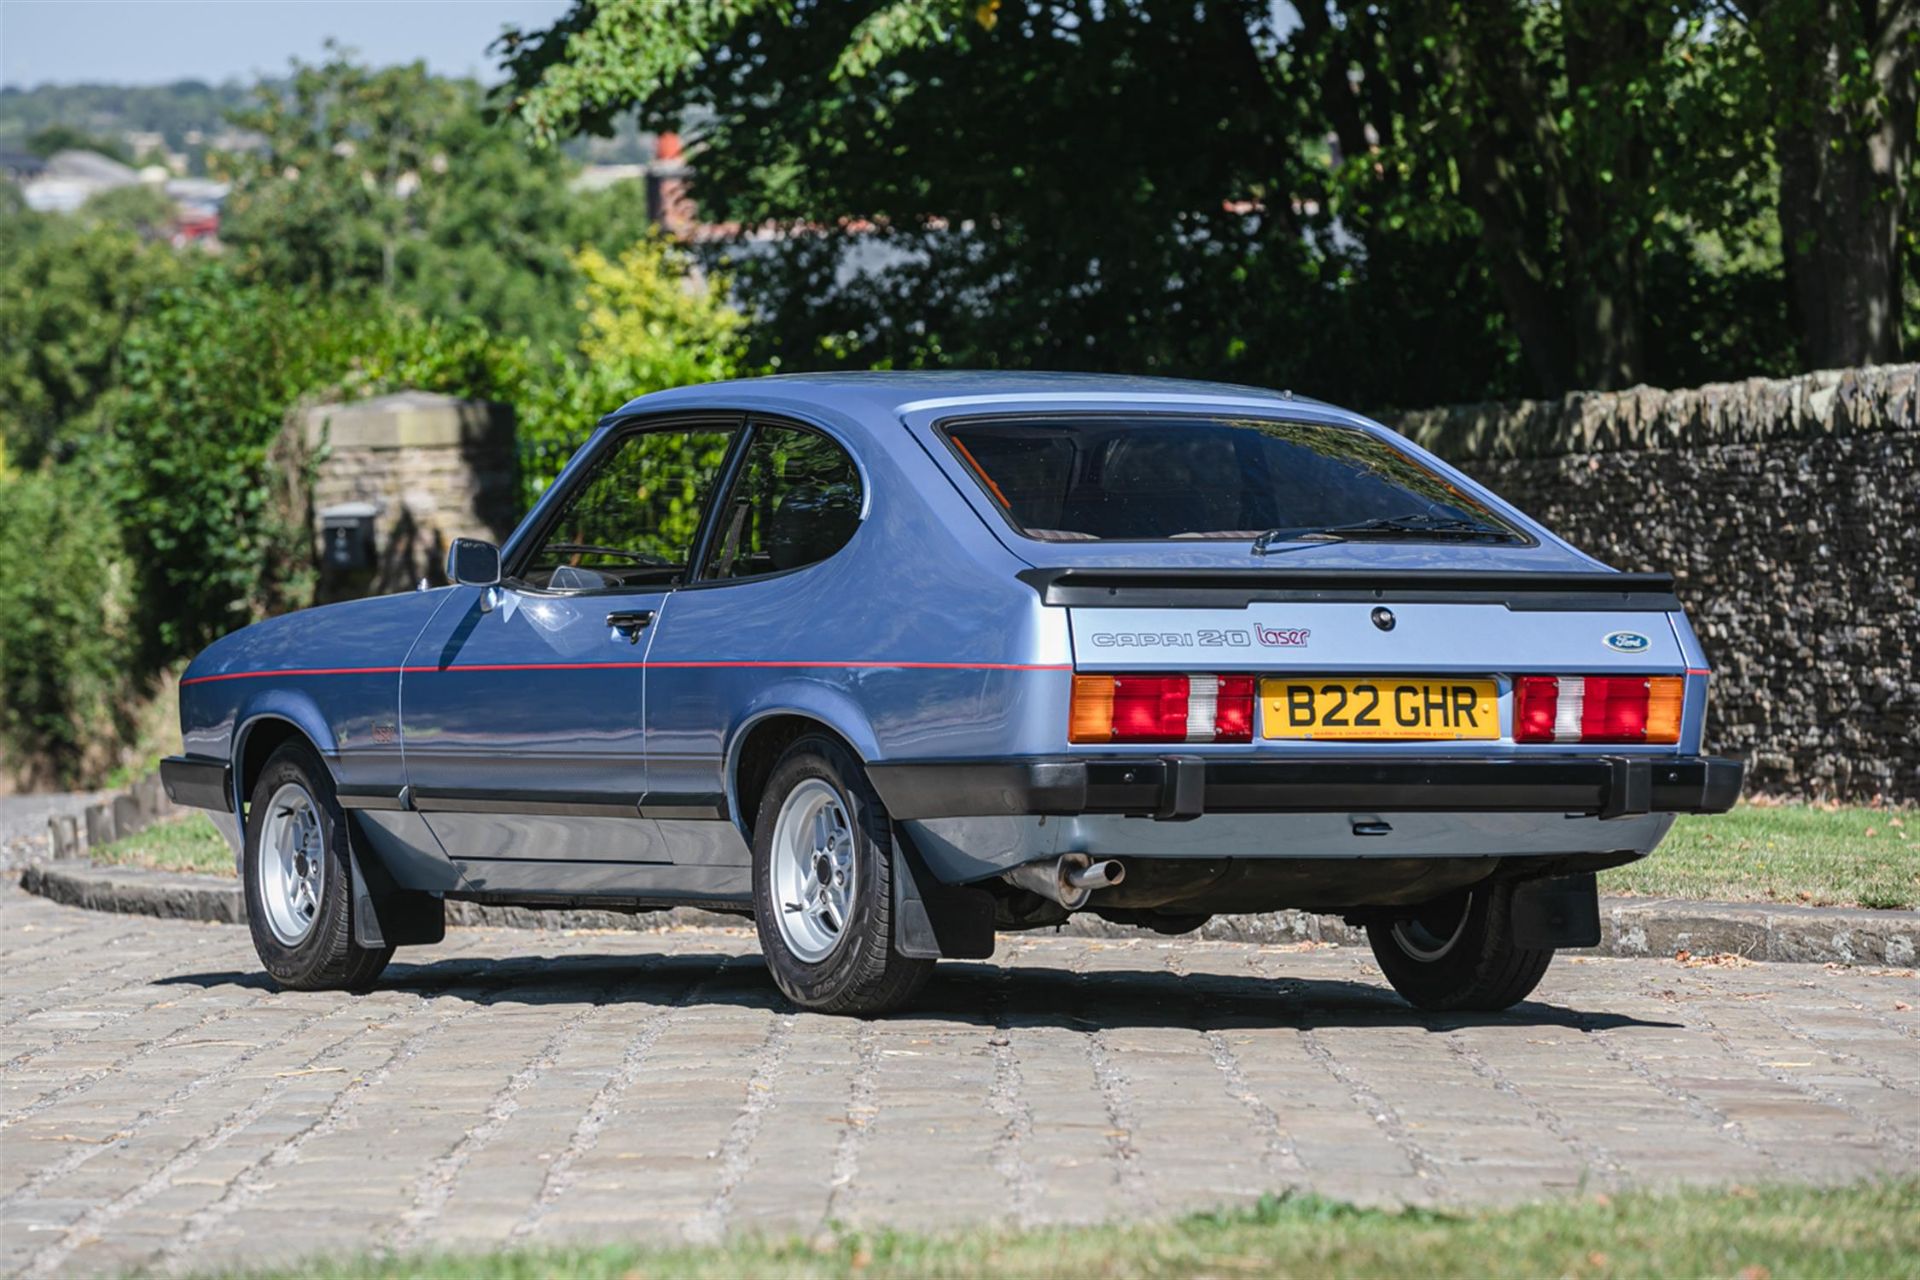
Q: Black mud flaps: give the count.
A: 3